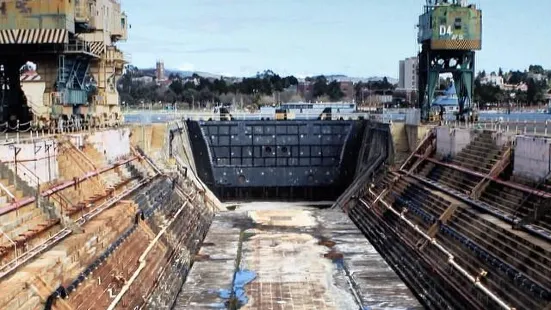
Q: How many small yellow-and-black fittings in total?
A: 3